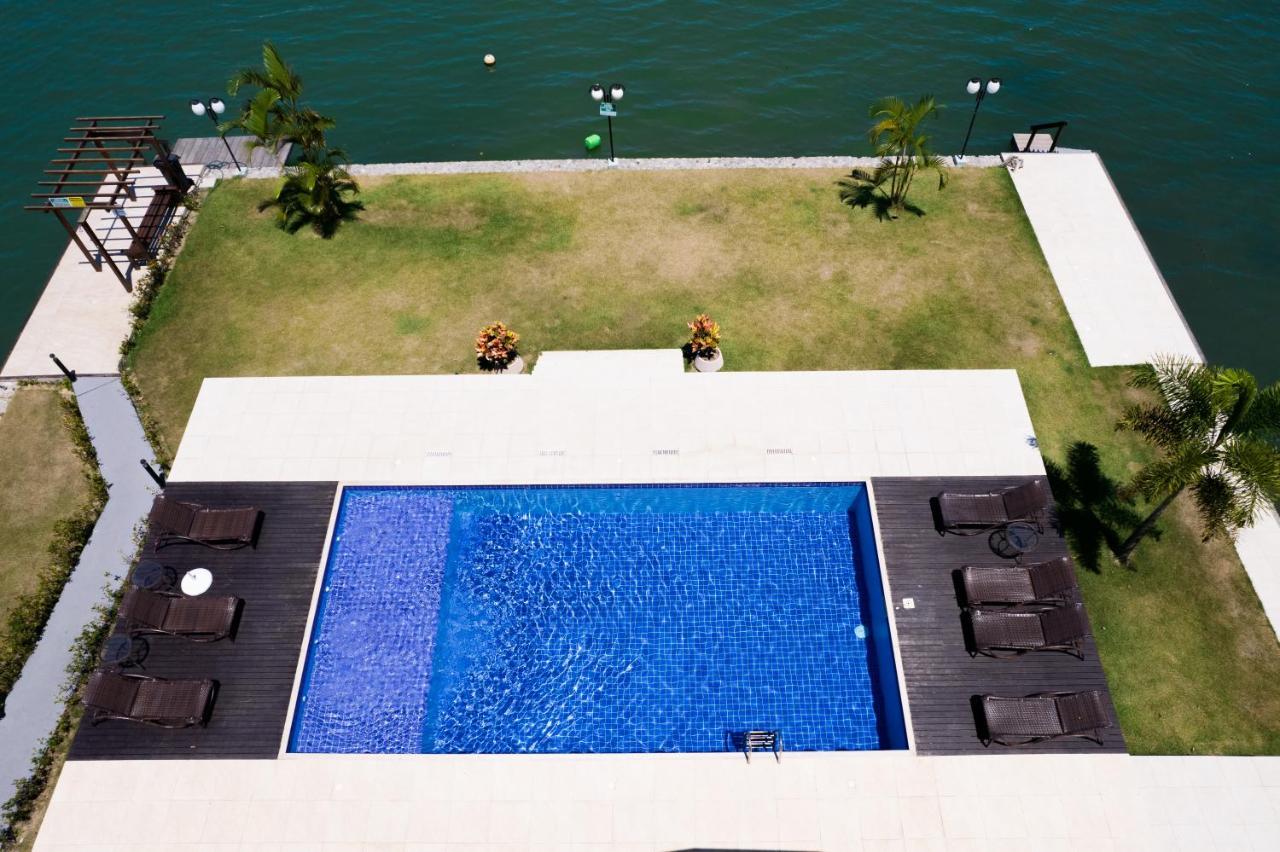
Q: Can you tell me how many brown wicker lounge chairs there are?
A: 7